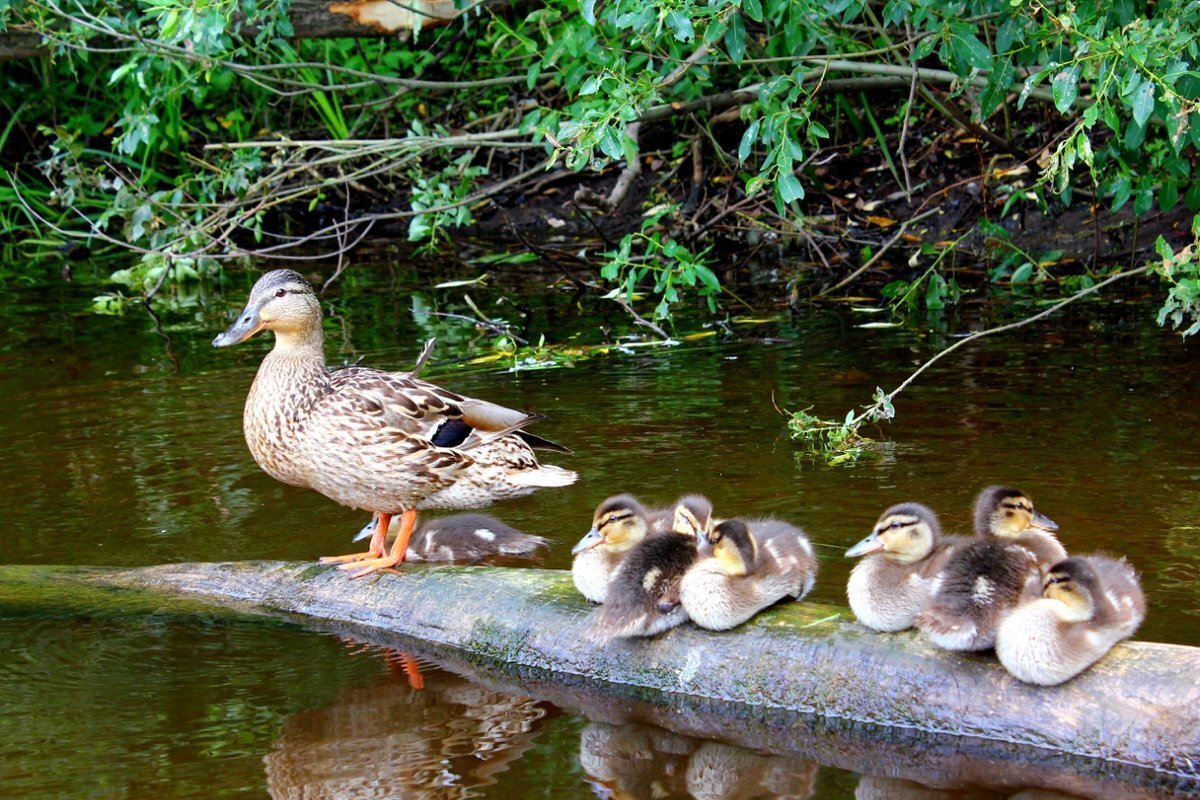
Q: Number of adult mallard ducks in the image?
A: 1